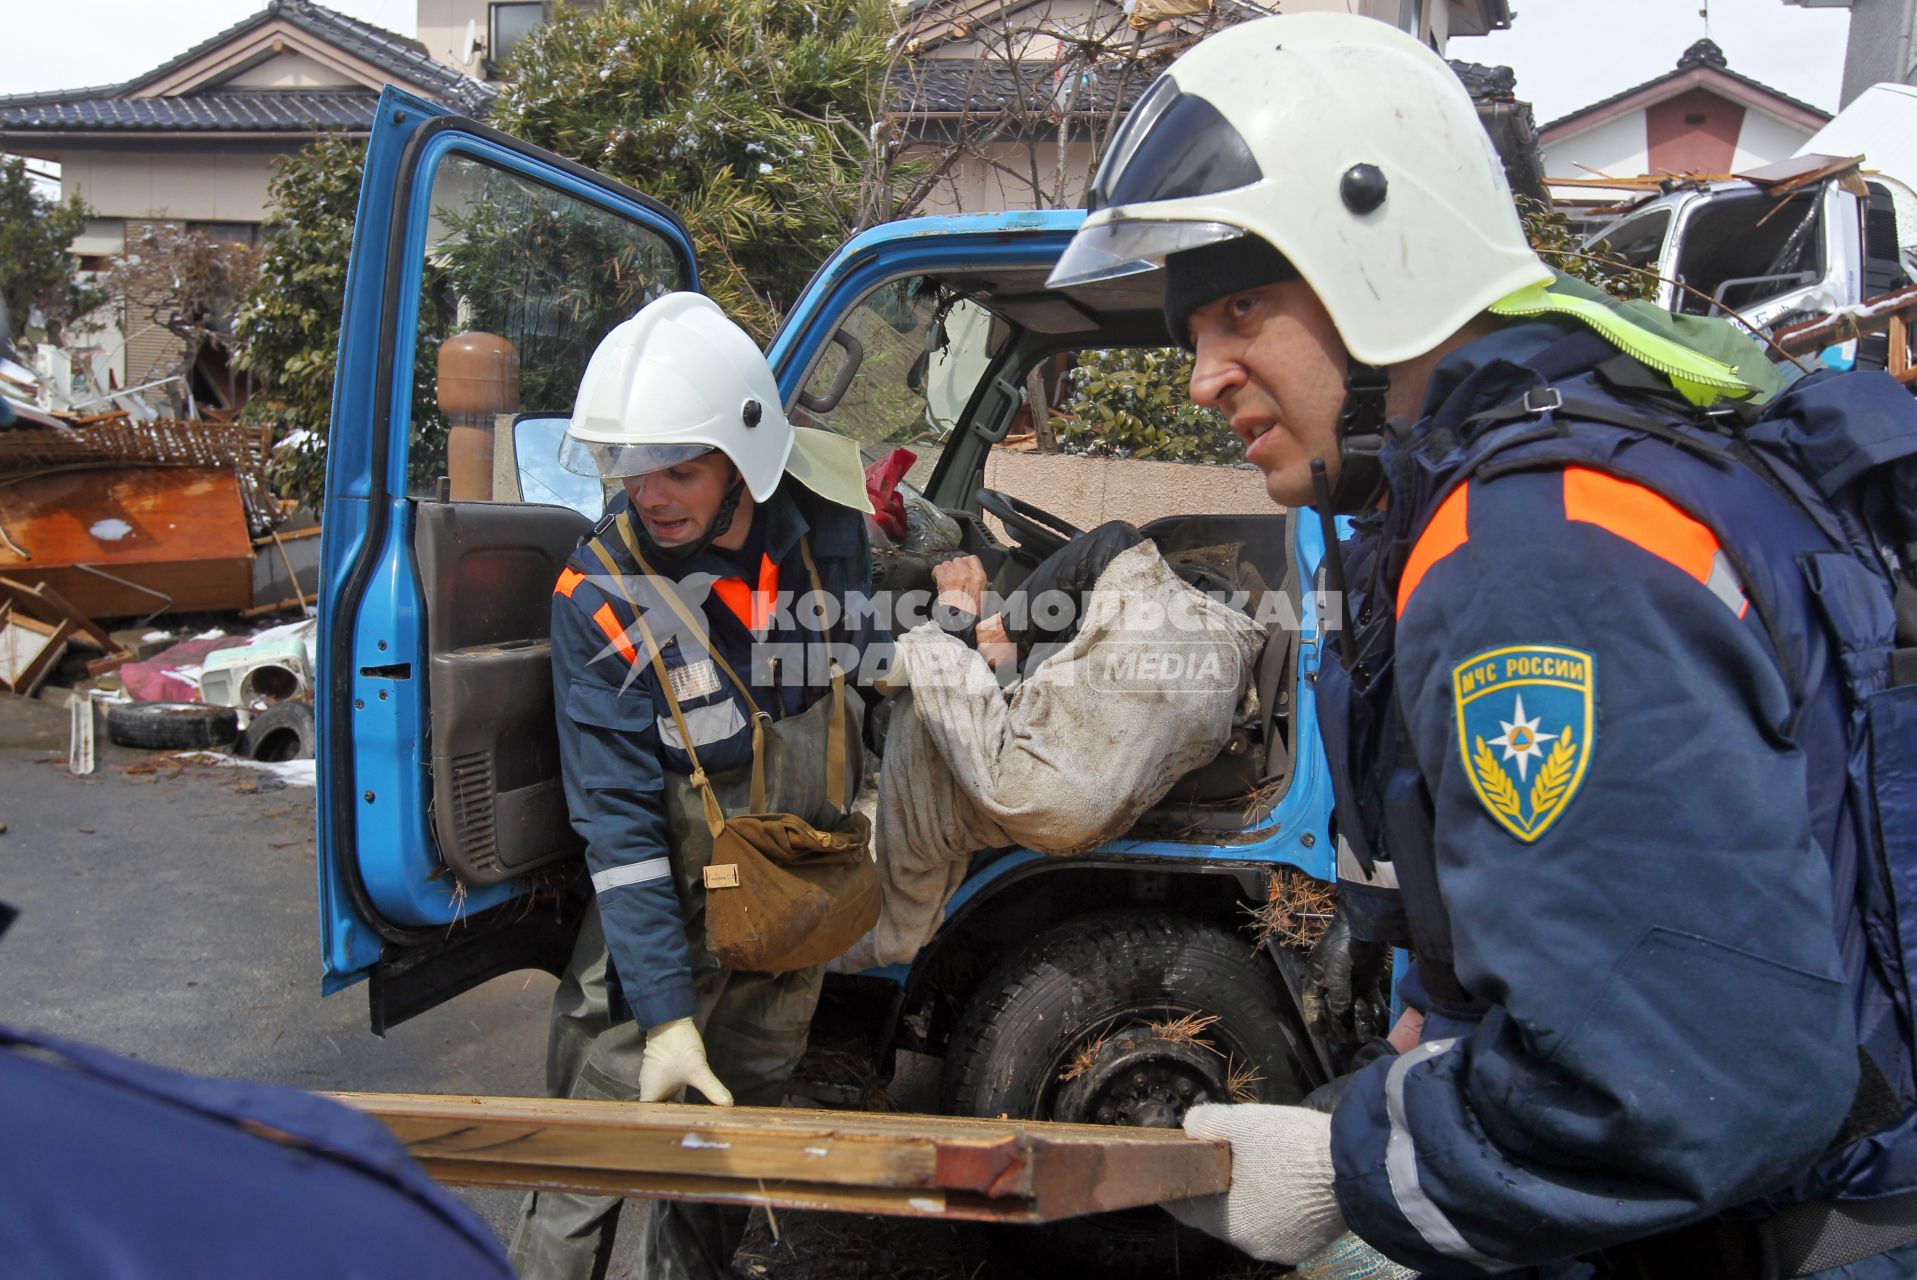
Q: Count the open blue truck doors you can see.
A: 1